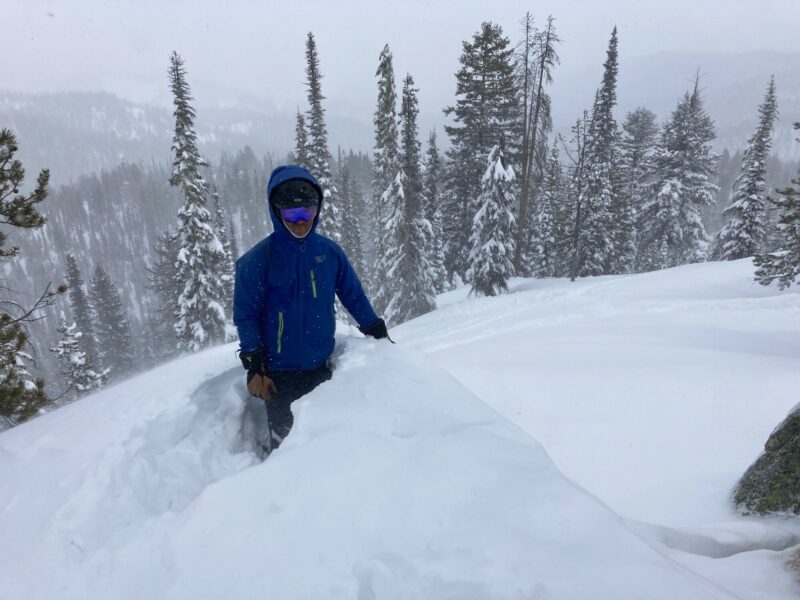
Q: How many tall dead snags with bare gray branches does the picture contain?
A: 2